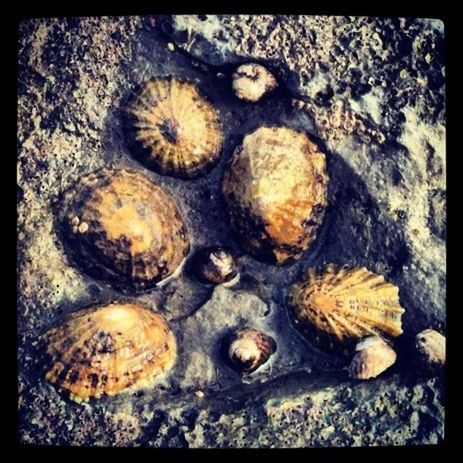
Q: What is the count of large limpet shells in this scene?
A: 5